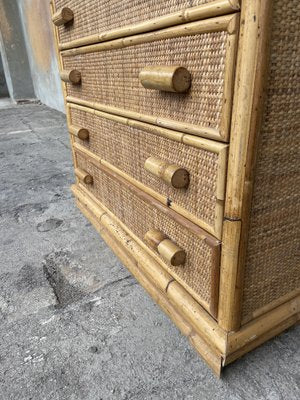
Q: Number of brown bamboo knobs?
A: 7